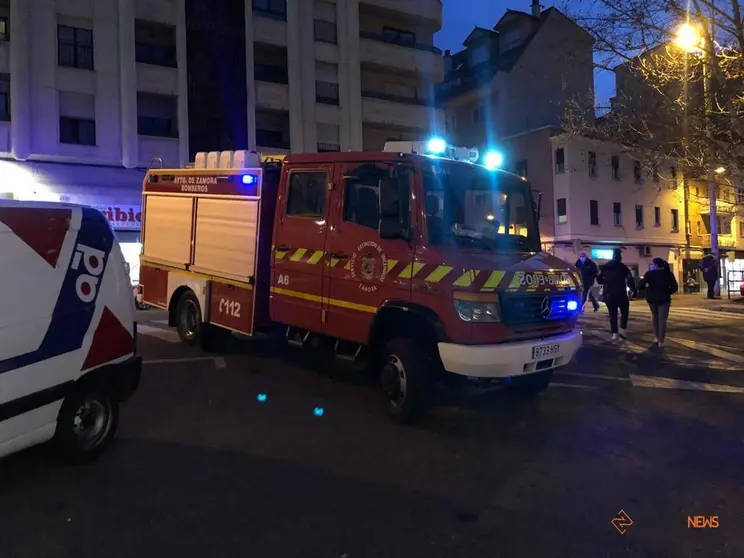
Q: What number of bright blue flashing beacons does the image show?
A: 4